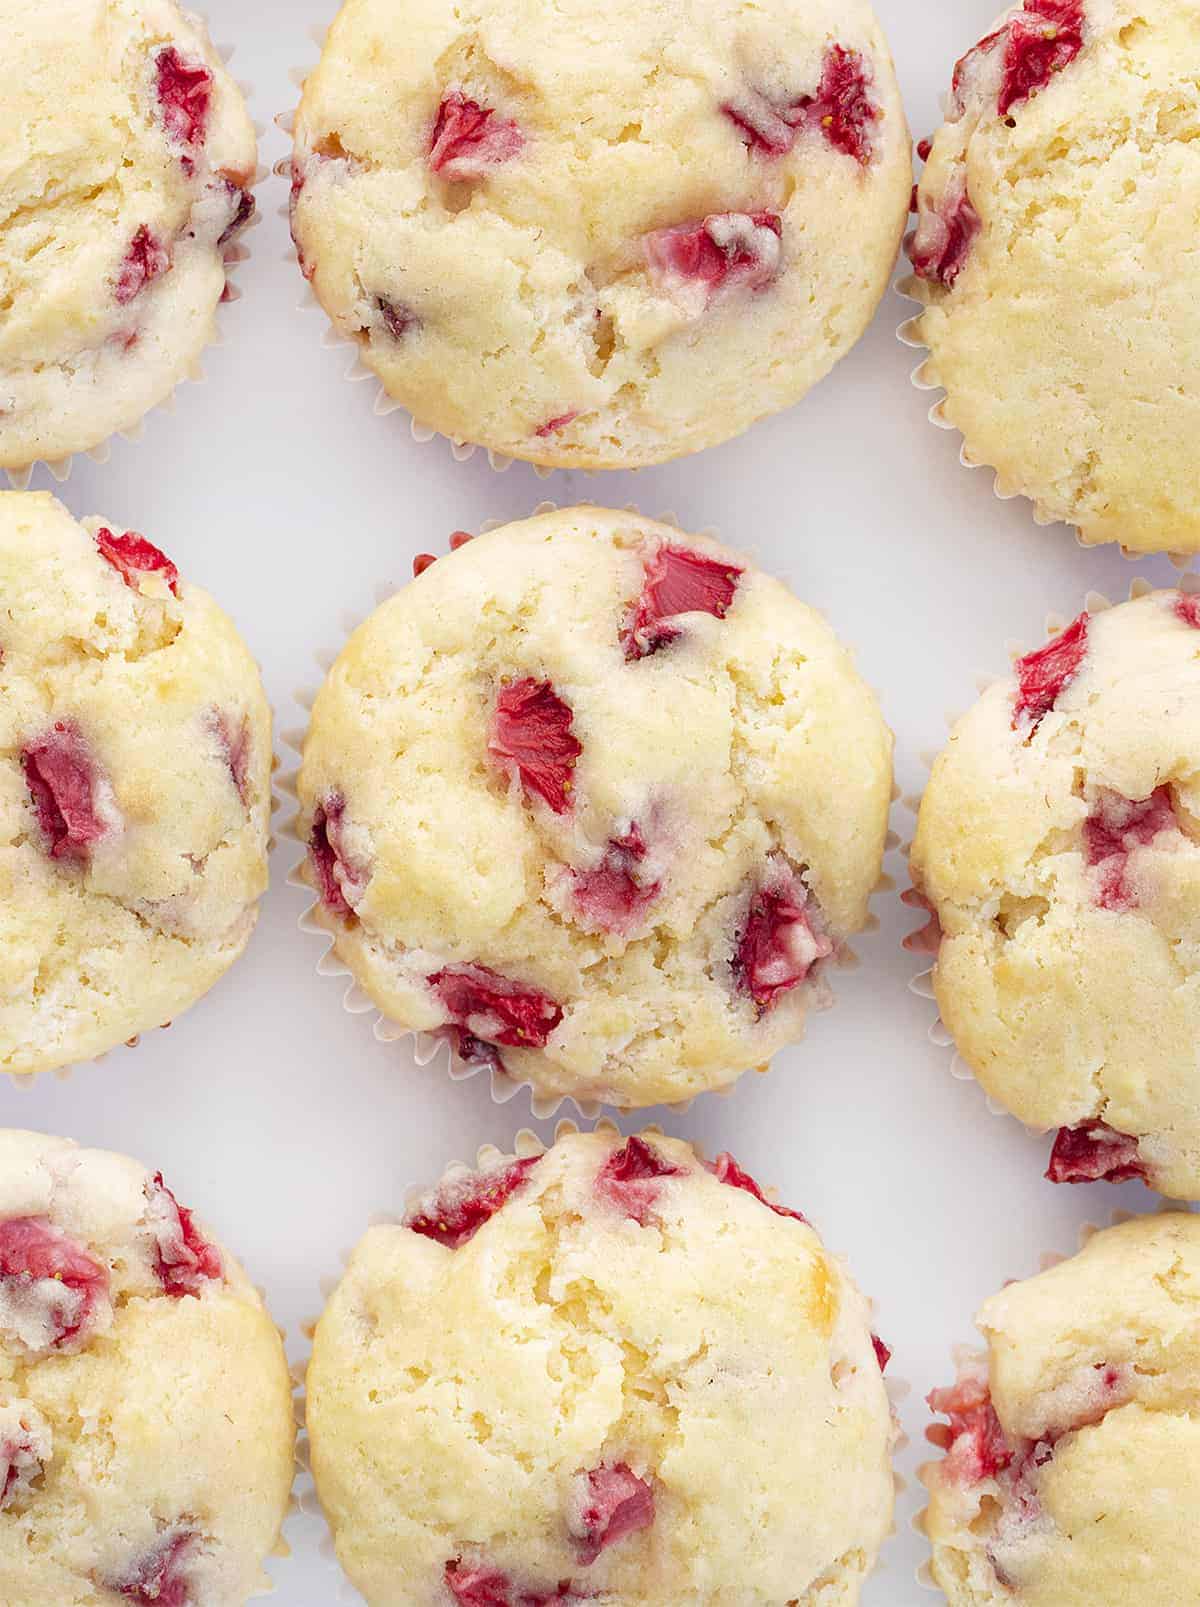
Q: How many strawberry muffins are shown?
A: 9